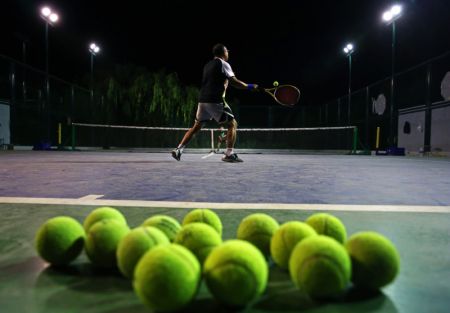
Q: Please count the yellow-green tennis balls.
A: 15